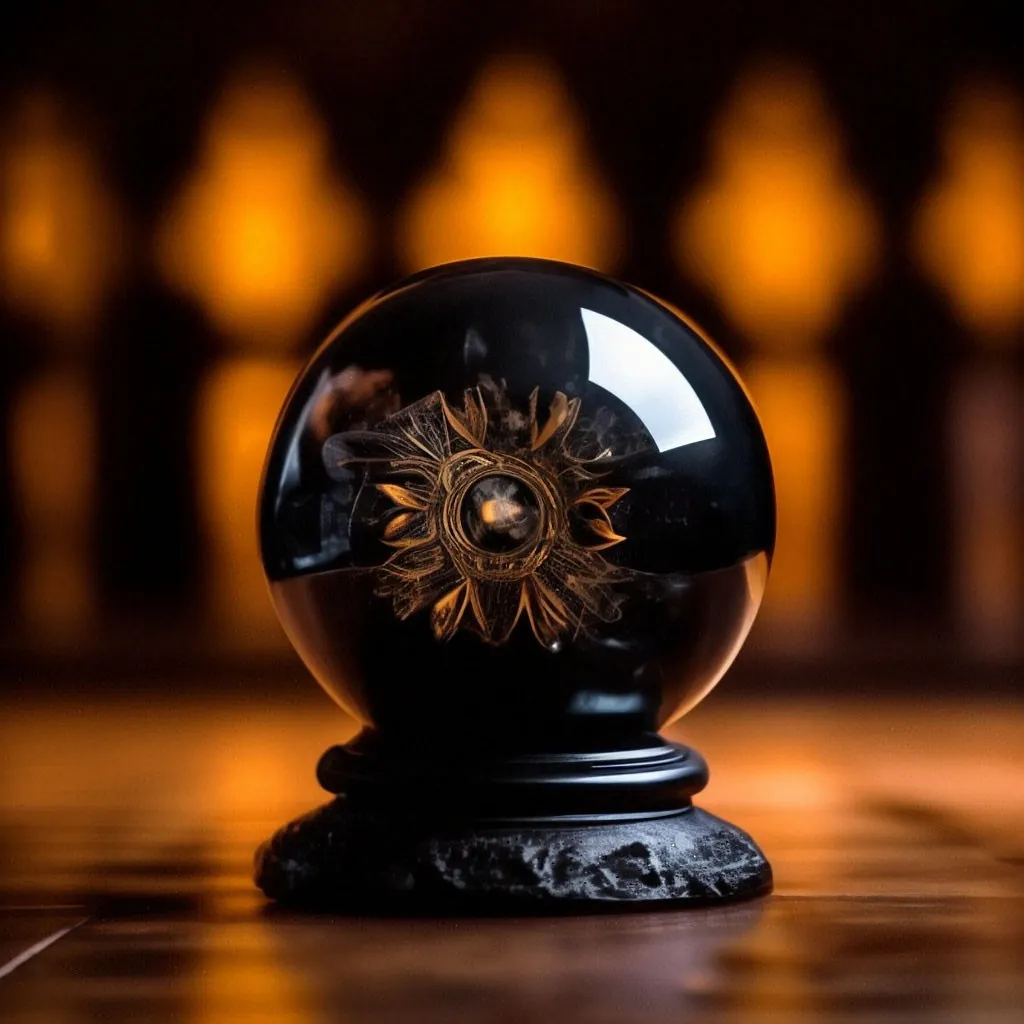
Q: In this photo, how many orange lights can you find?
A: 5